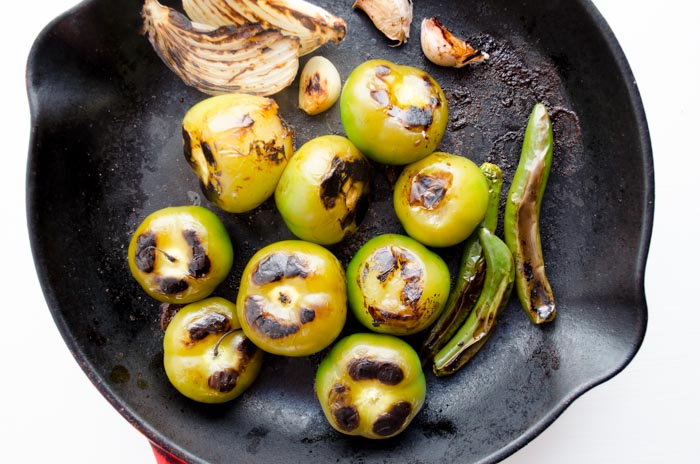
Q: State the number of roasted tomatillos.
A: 9